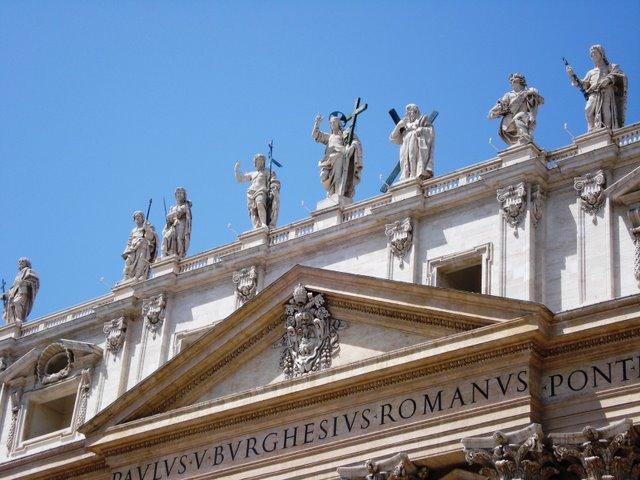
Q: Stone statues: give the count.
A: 8